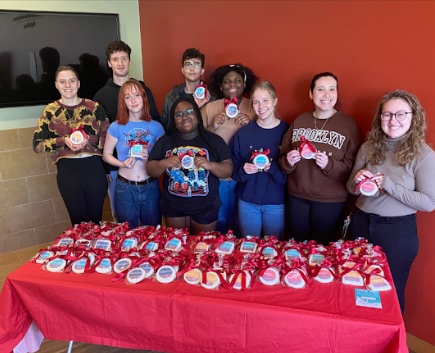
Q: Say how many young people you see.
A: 9